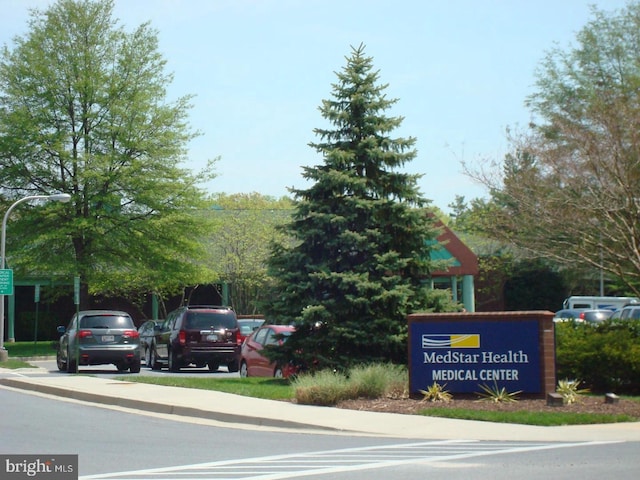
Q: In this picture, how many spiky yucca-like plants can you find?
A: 3